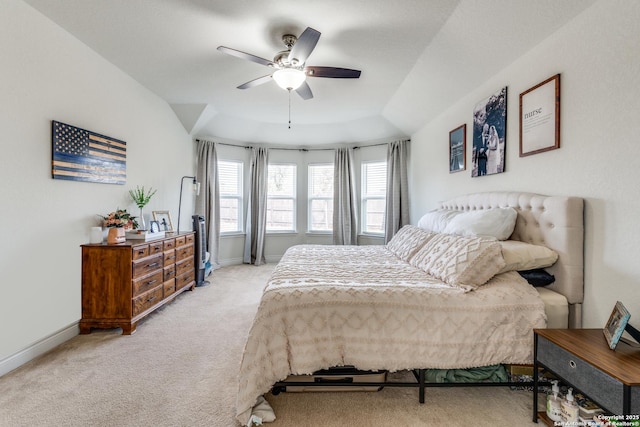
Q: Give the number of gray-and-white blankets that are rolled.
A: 0